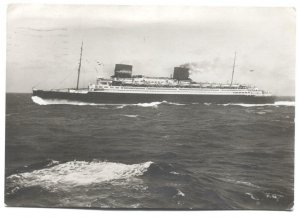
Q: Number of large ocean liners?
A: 1